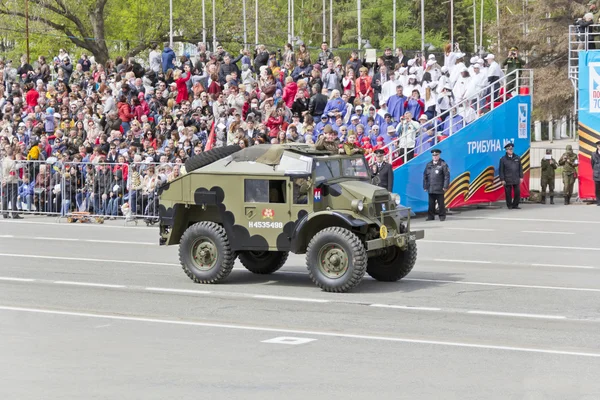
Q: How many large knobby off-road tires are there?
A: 5